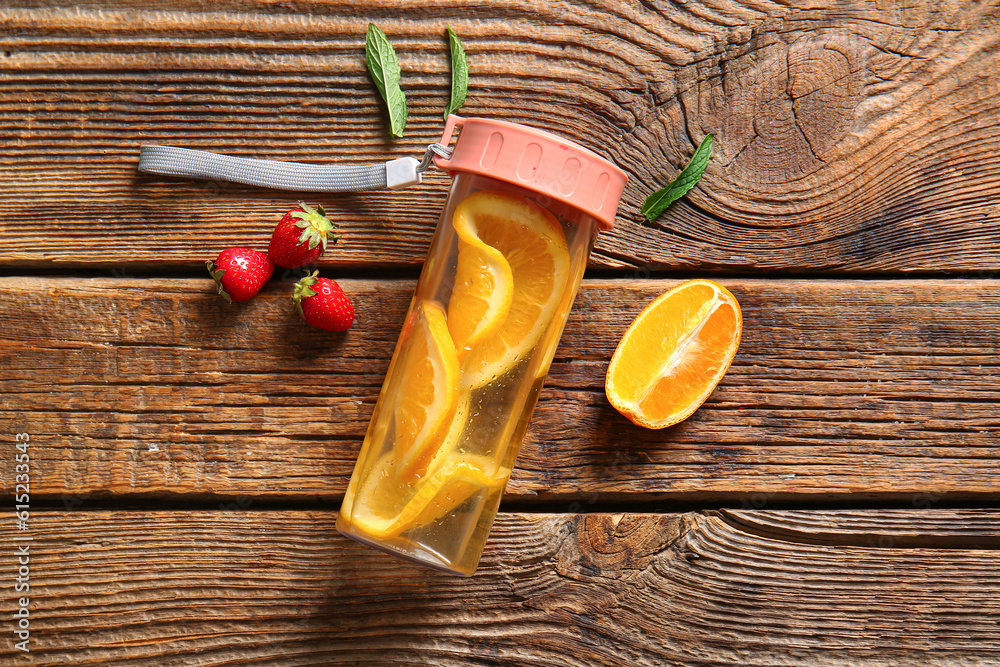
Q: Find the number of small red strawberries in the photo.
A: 3